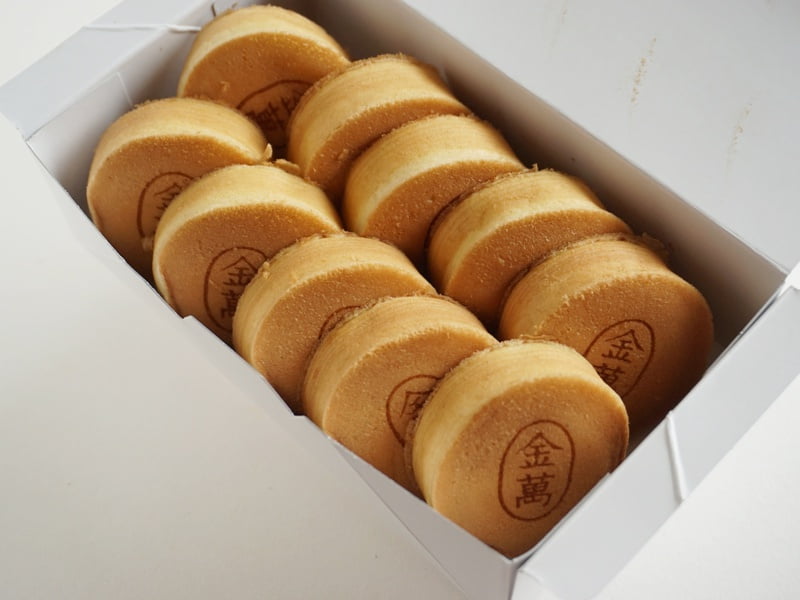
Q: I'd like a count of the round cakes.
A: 10